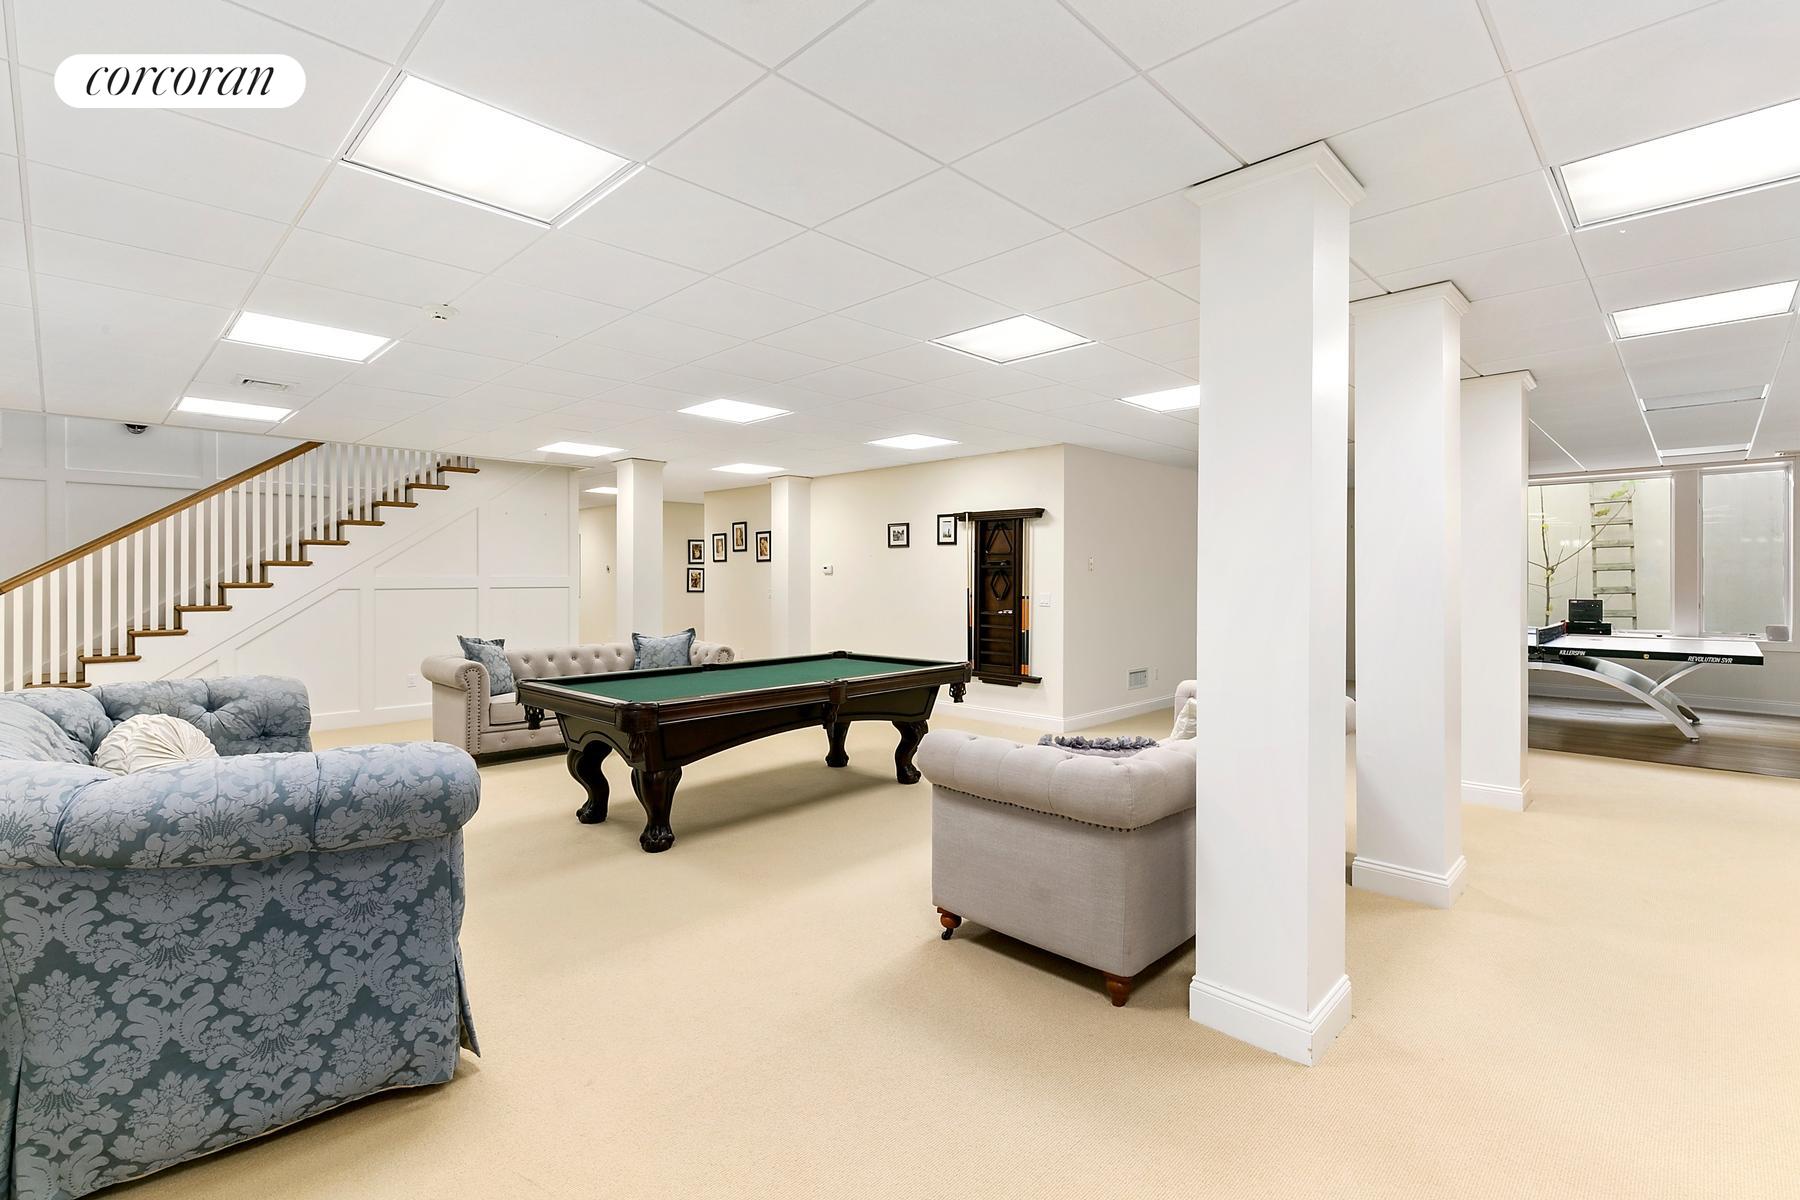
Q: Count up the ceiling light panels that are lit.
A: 12